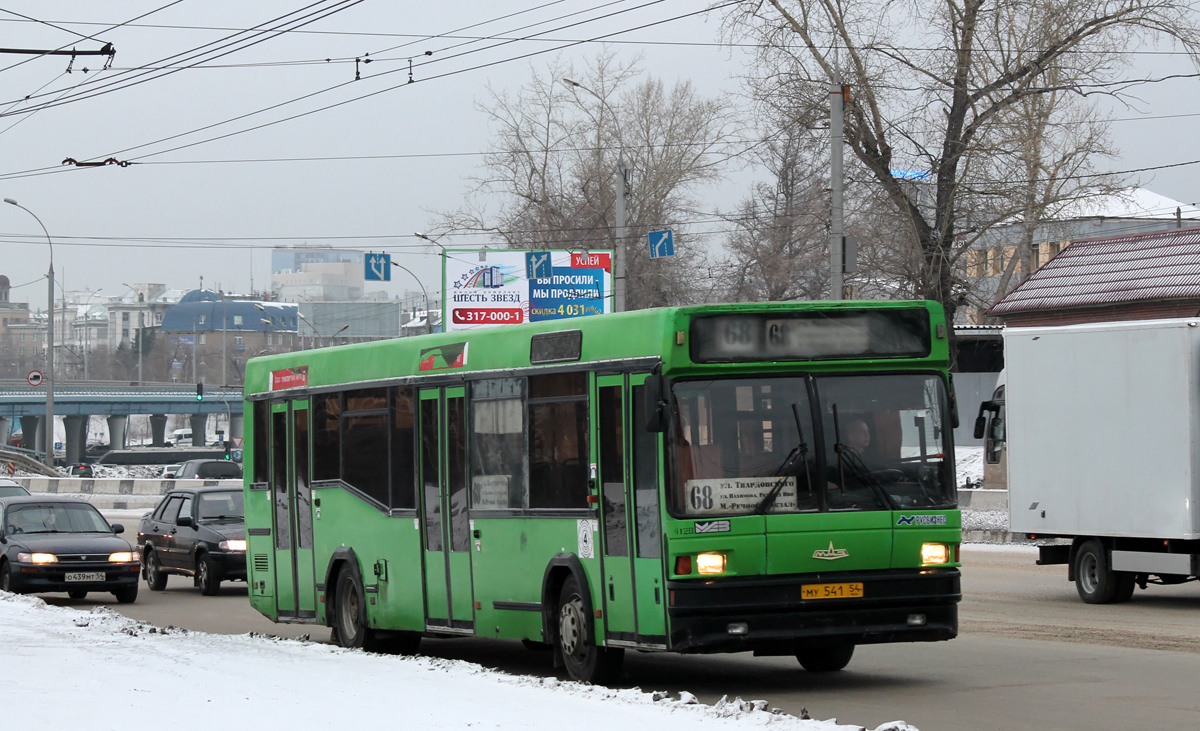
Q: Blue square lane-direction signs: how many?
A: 3